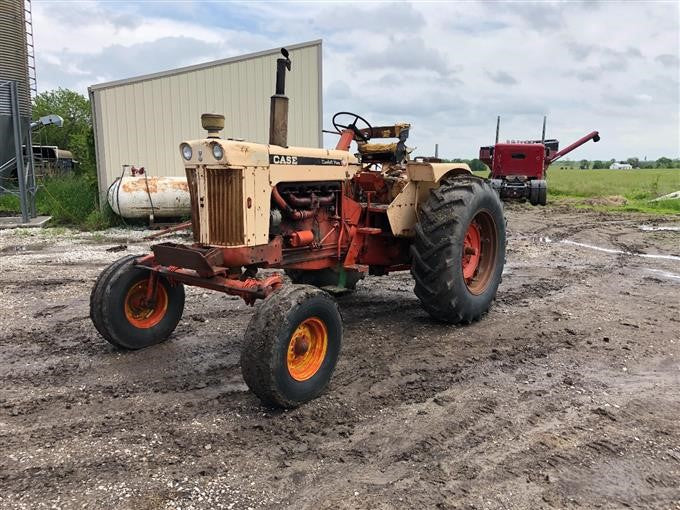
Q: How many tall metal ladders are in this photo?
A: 1